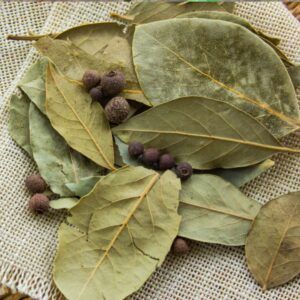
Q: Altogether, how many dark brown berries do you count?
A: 11